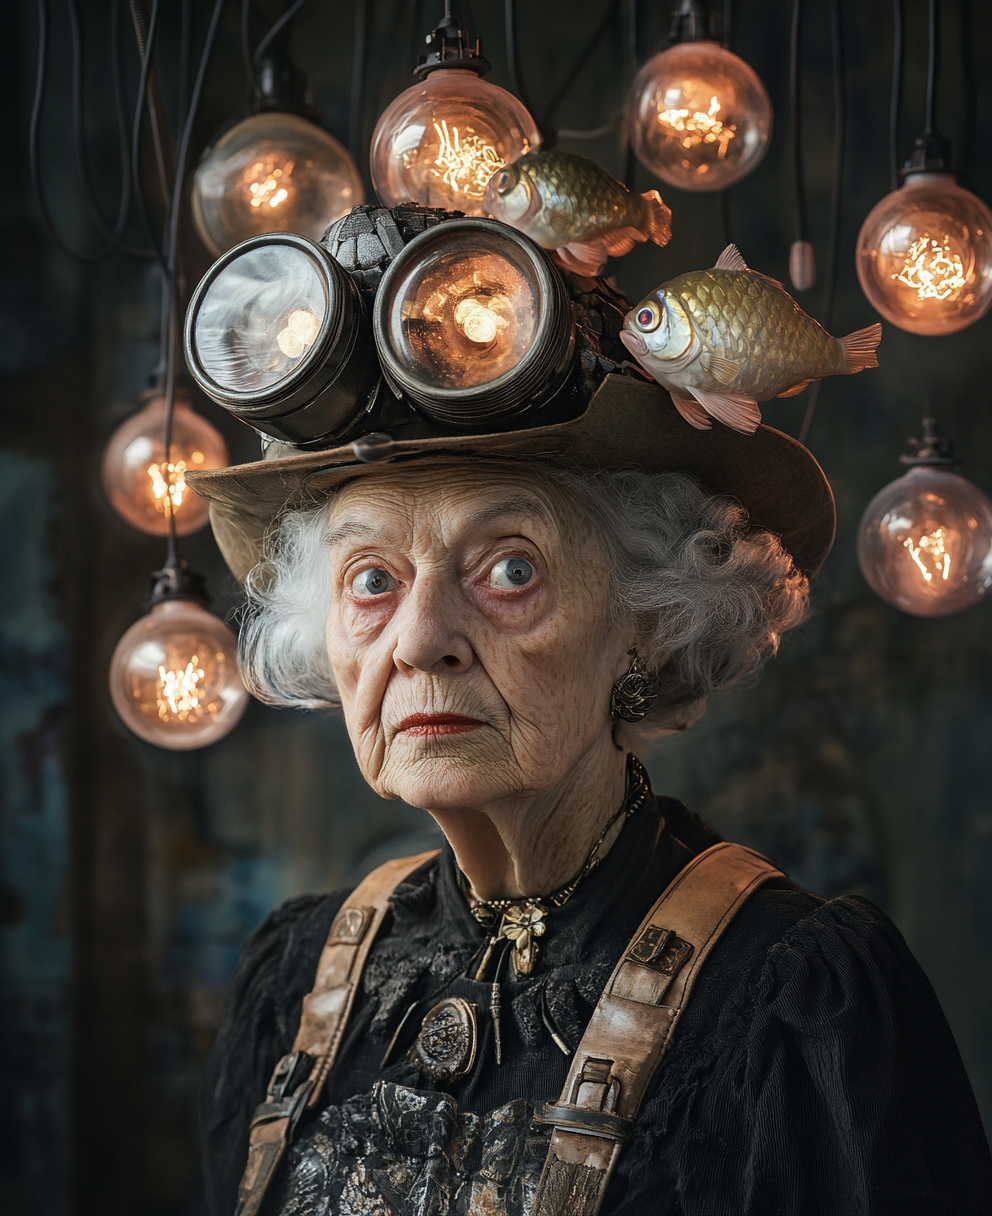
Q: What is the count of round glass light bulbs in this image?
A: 7